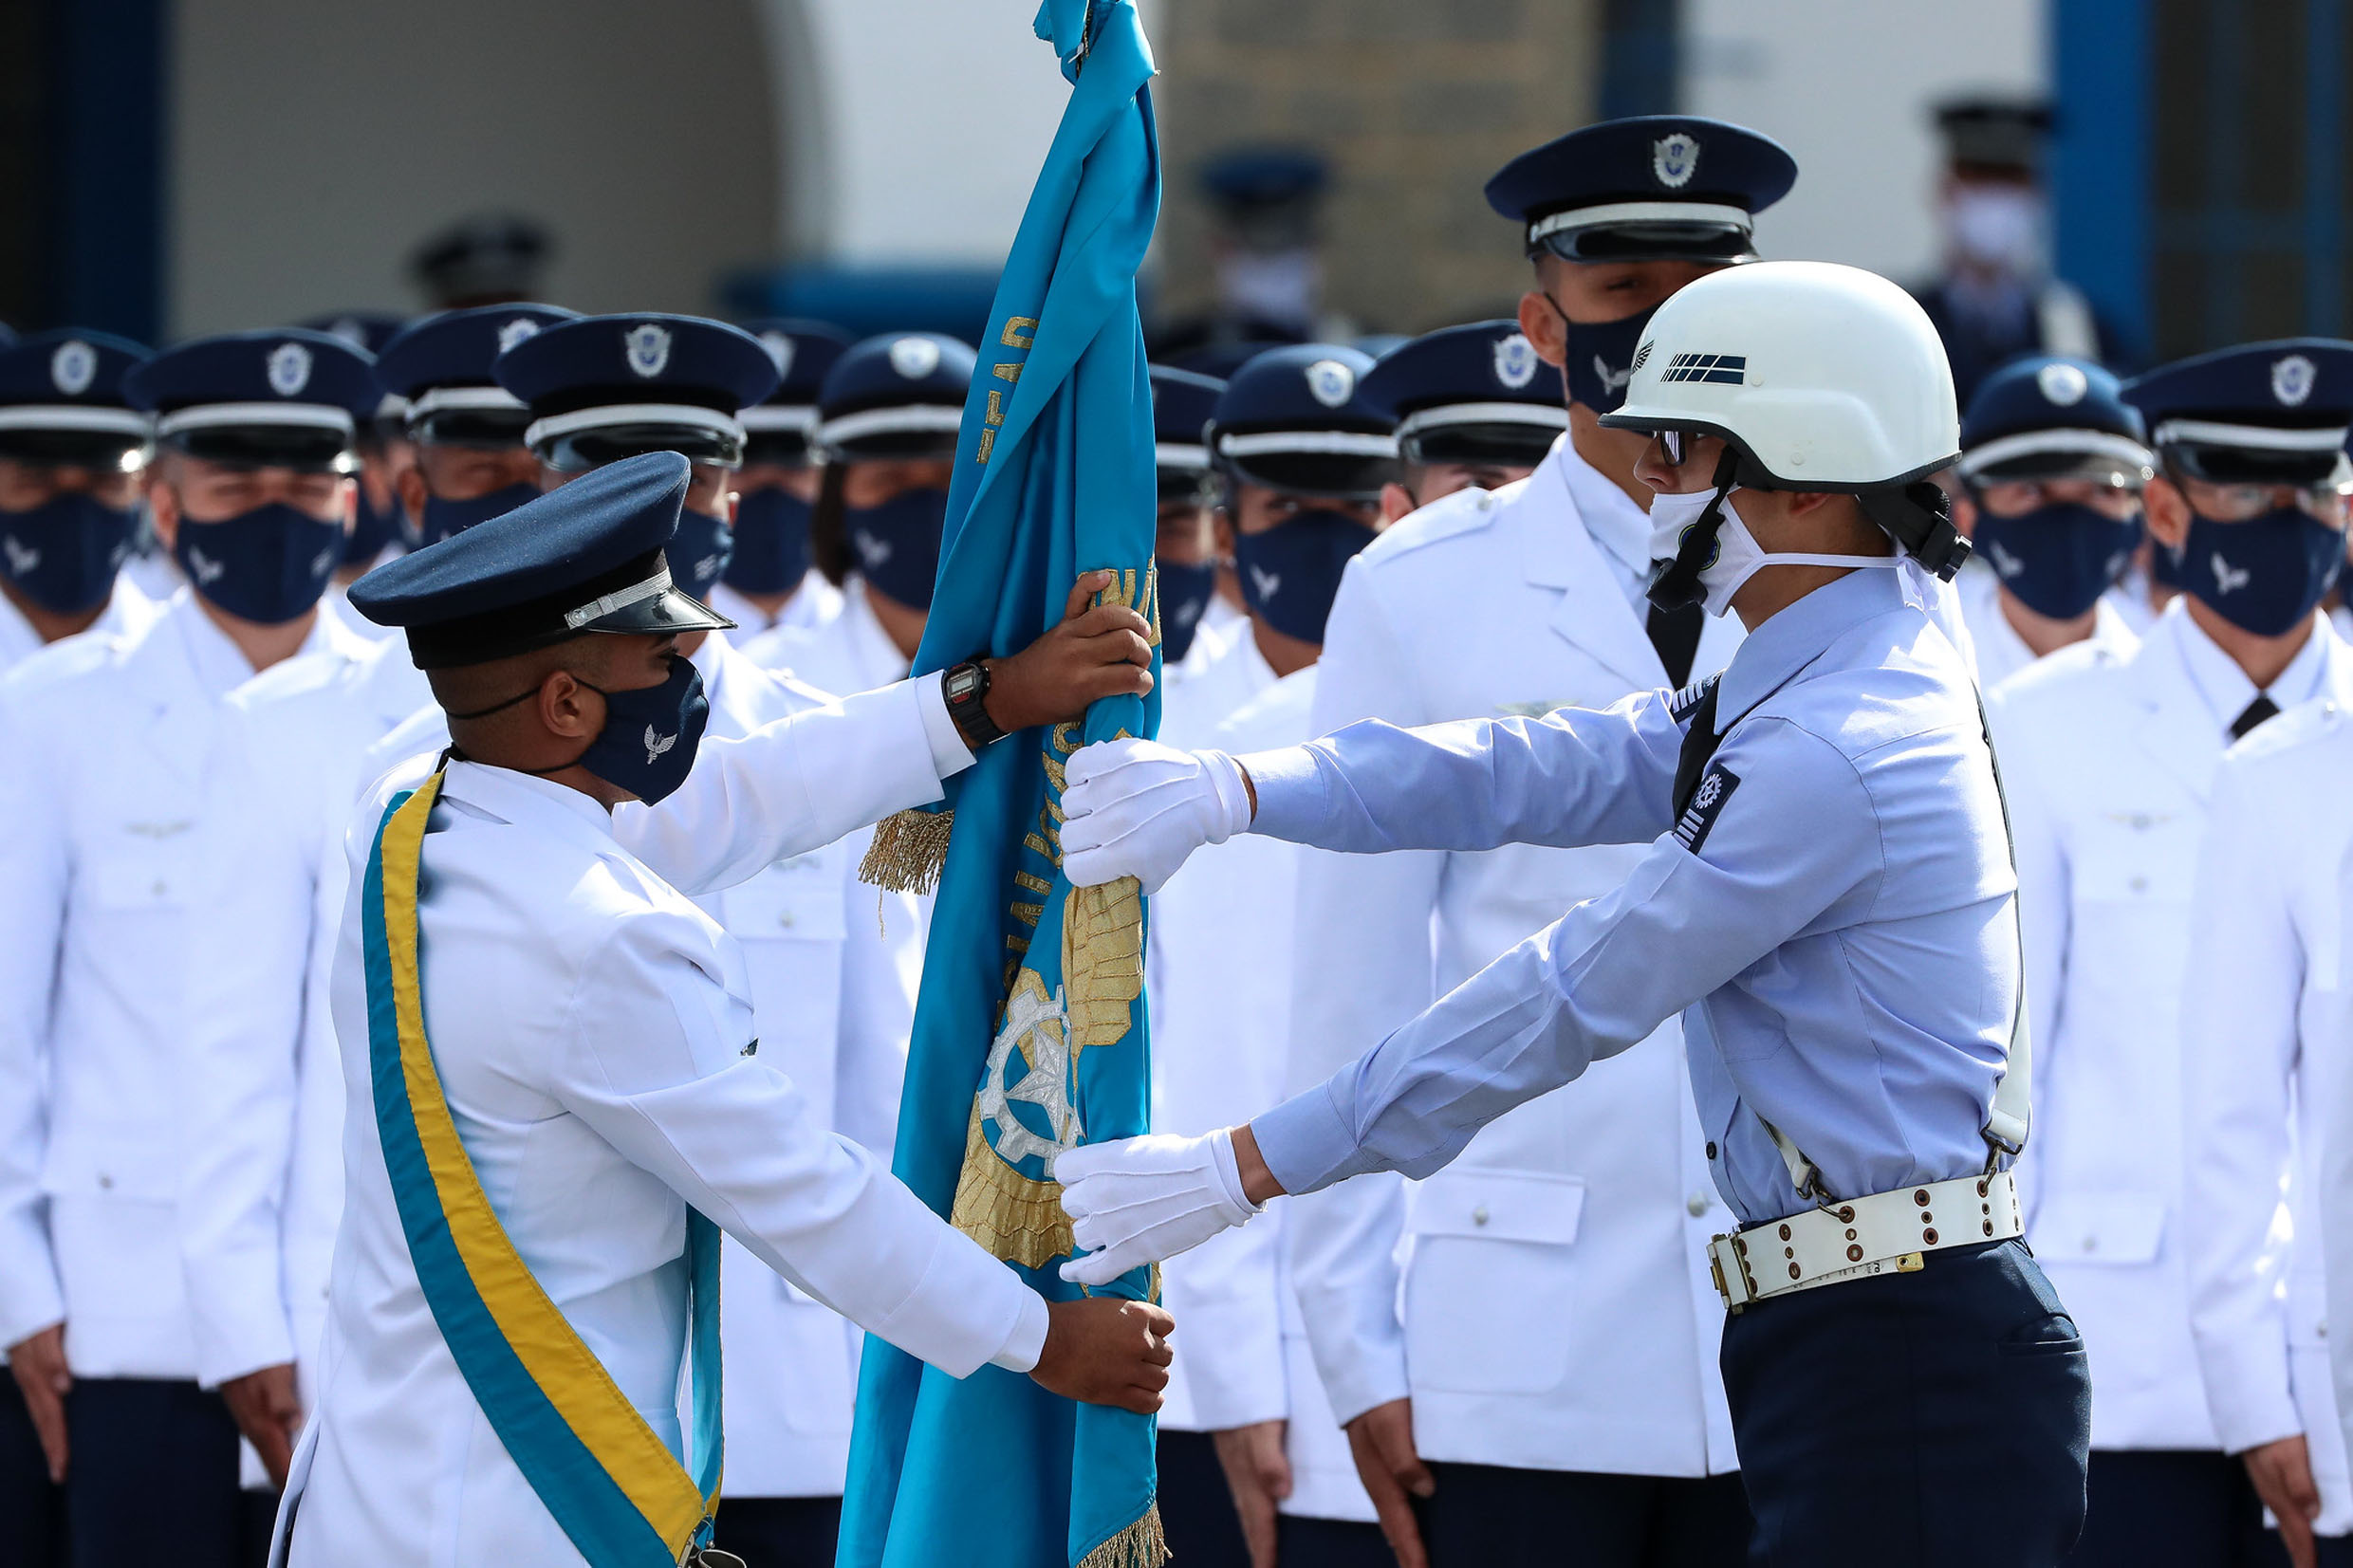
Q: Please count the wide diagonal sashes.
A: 1